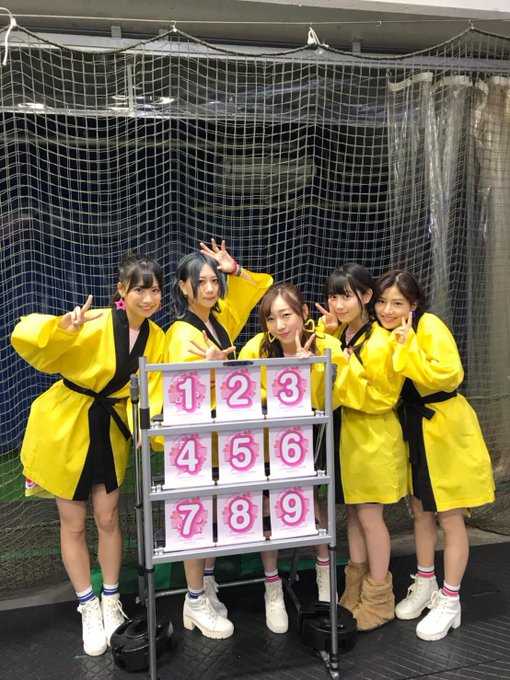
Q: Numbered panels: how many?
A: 9